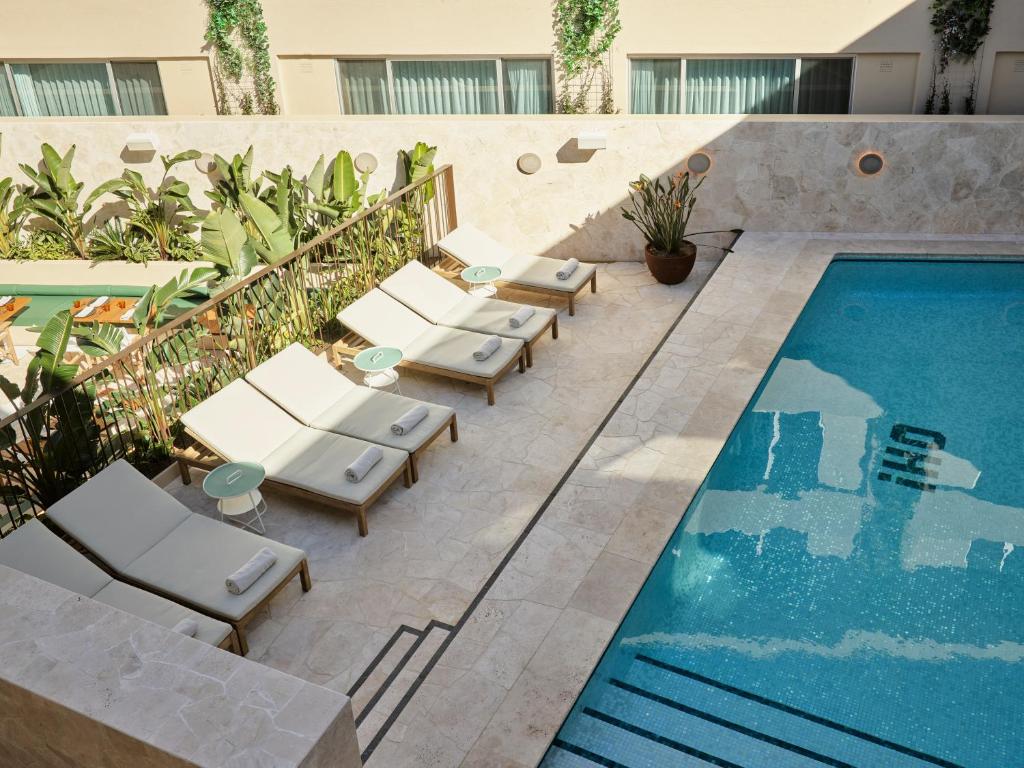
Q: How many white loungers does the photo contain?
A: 7